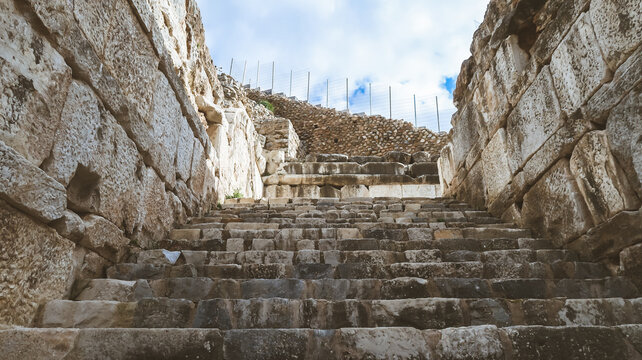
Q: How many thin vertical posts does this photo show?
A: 12